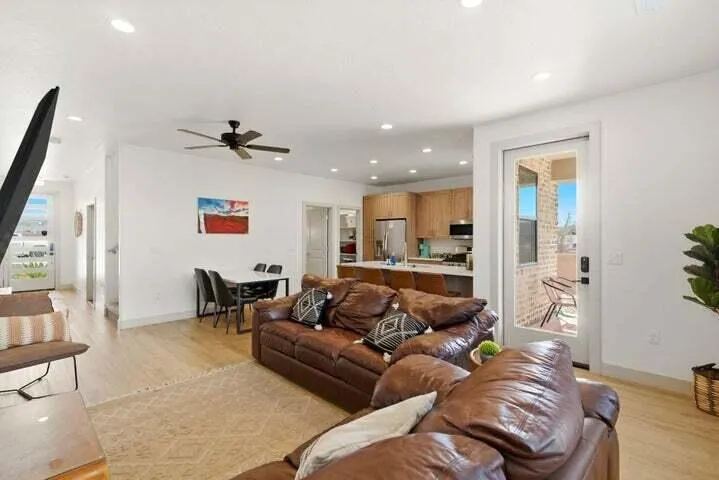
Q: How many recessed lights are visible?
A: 12